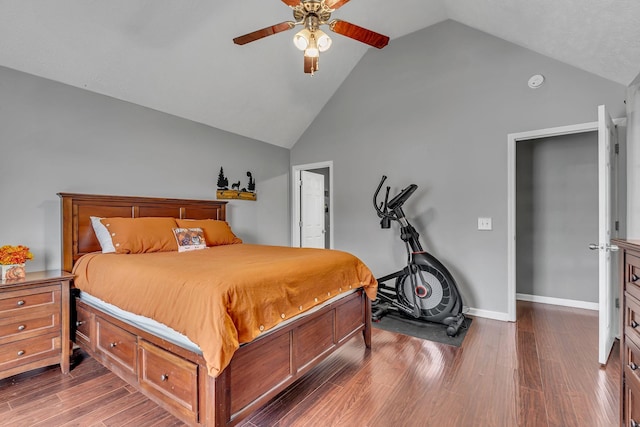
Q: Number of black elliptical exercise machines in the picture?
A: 1